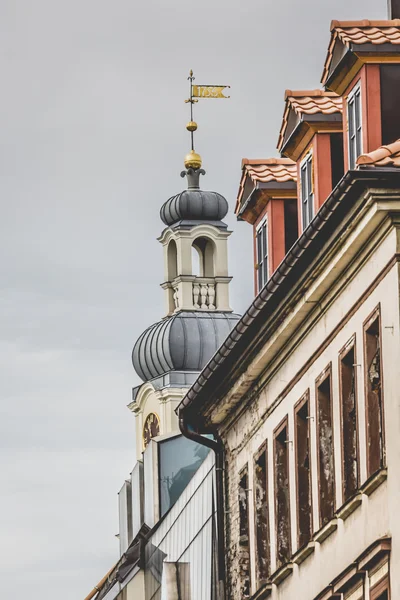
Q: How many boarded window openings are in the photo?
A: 7